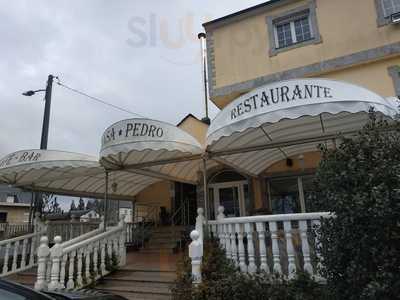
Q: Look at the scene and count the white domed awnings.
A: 3